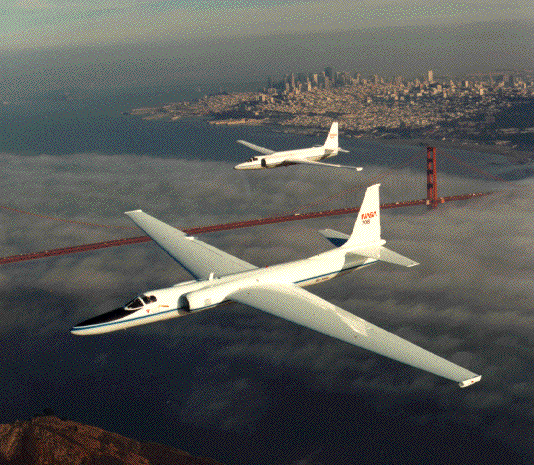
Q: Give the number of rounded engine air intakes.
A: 2